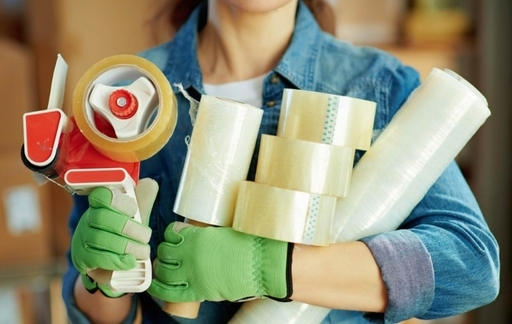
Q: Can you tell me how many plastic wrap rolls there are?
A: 2